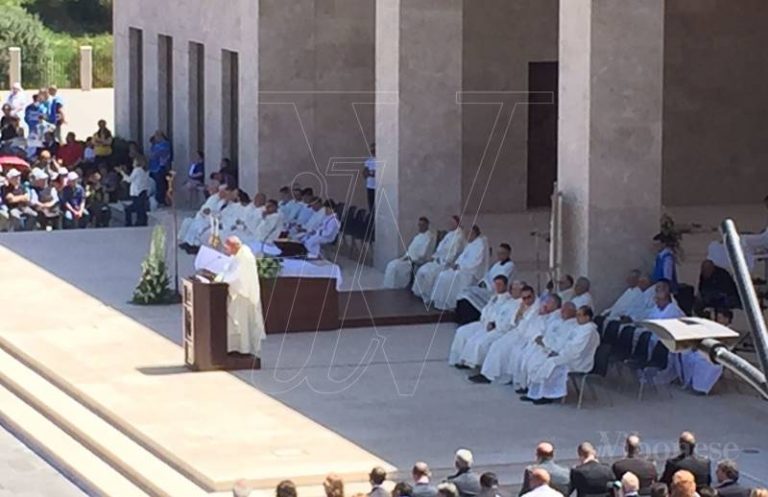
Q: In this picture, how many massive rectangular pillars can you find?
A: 2